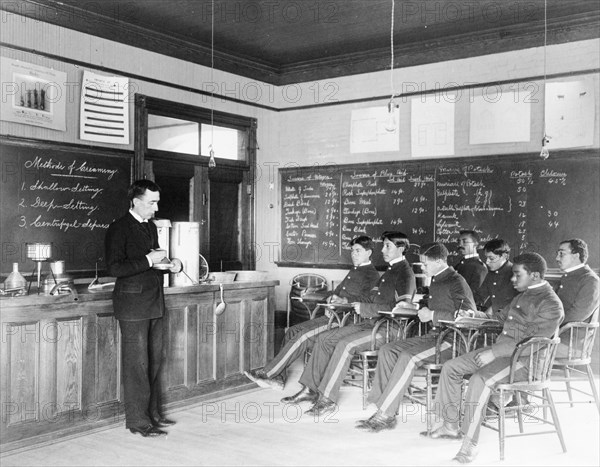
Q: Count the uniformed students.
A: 7